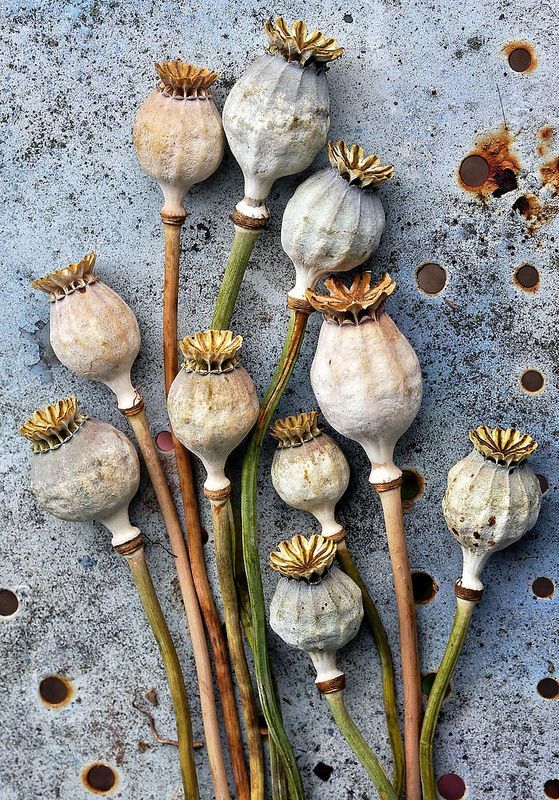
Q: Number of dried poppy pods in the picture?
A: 10